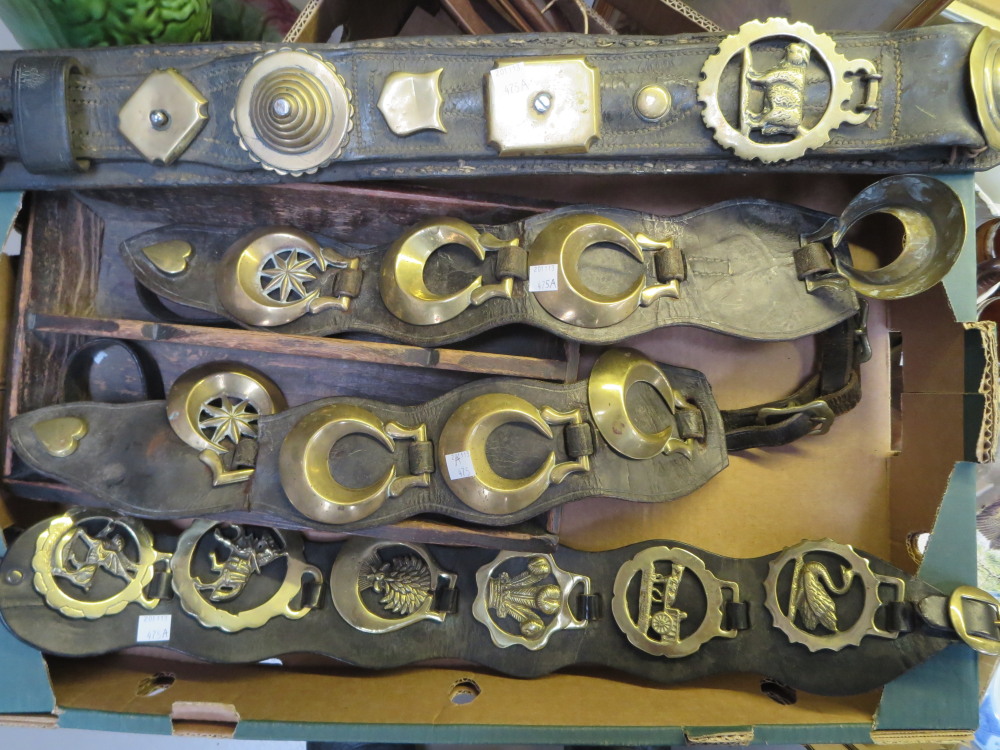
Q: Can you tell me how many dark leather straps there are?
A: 4